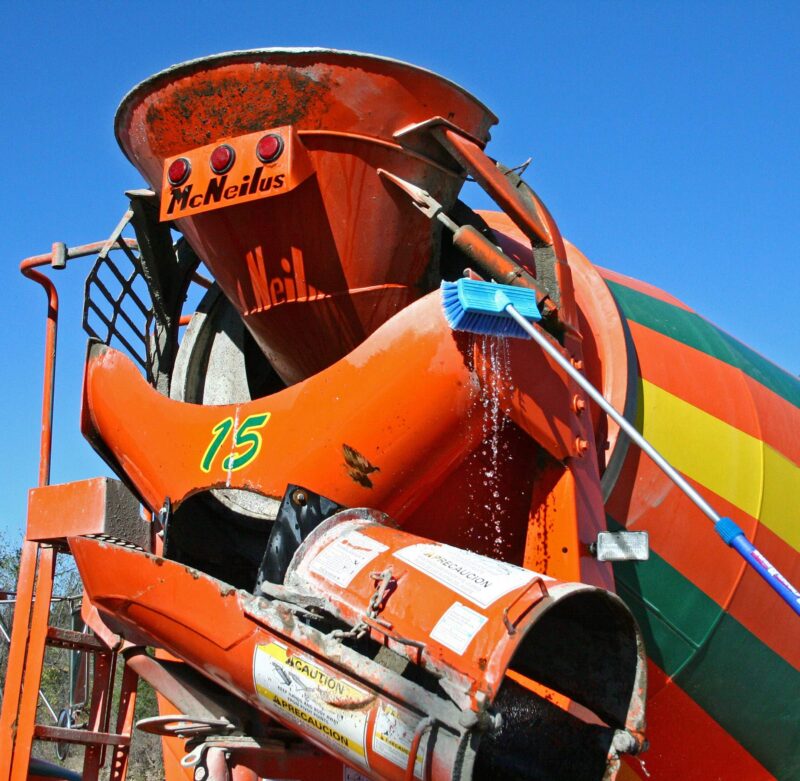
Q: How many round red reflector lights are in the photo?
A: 3